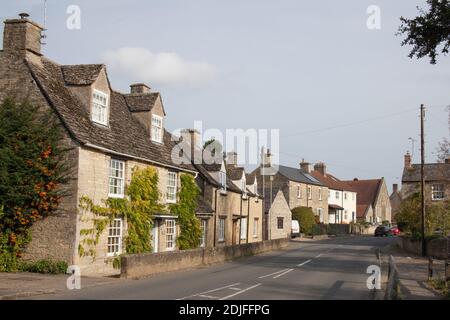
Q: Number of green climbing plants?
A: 2